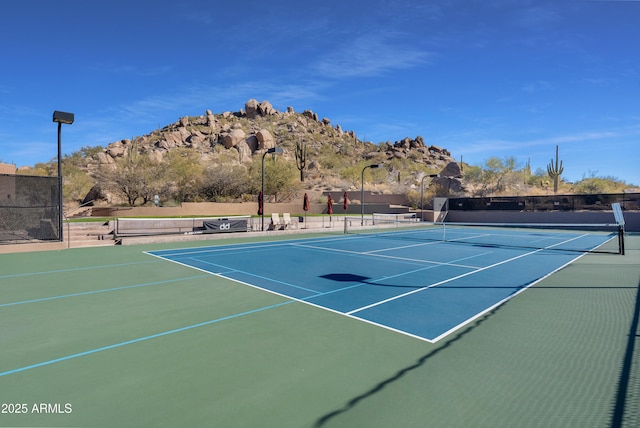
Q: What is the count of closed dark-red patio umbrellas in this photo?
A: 4